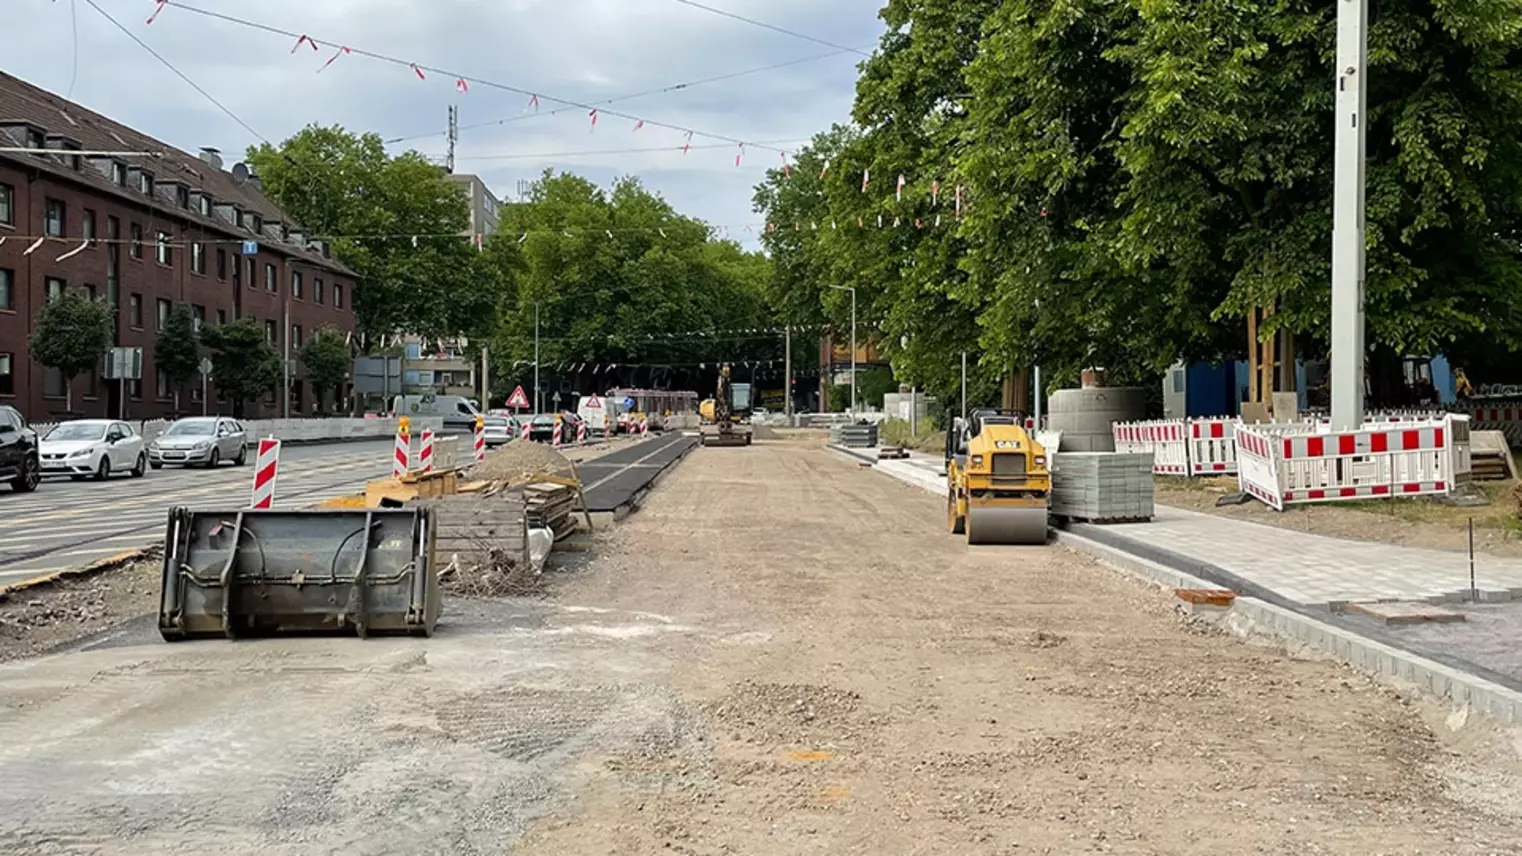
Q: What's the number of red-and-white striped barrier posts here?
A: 11